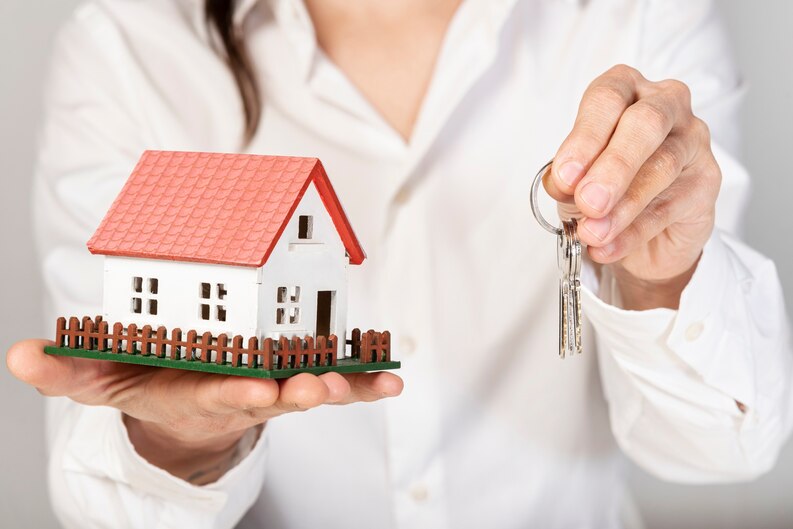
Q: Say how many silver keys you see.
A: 3